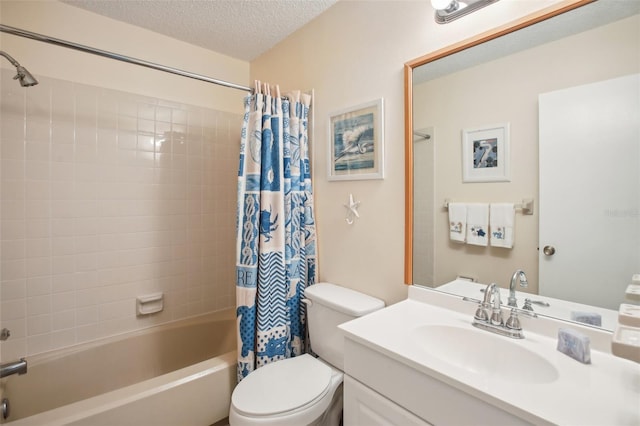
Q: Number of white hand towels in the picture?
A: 3